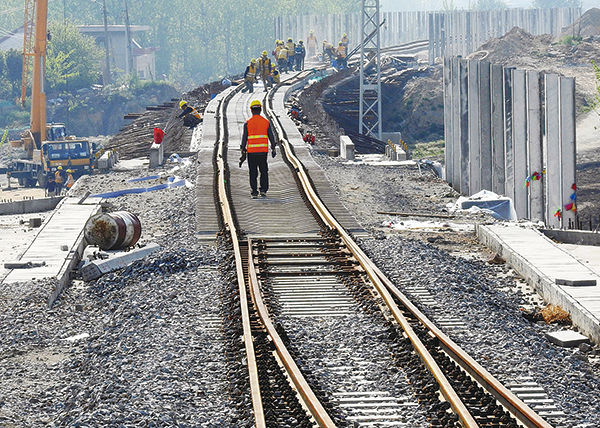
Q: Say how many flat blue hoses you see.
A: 2